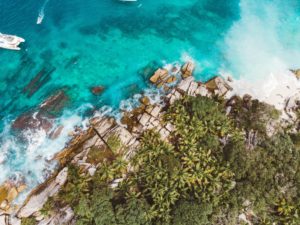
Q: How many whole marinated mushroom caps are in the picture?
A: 0